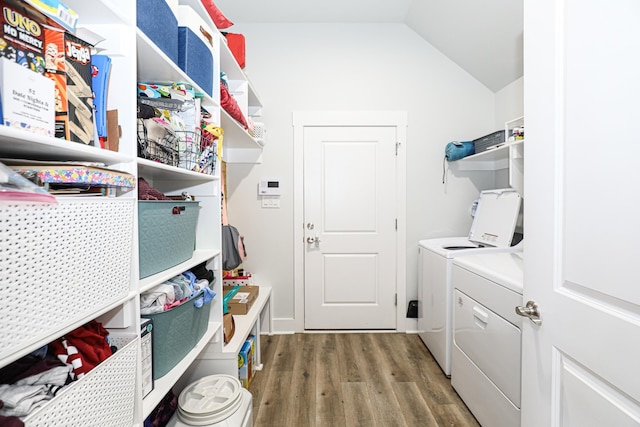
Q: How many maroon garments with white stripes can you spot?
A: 1